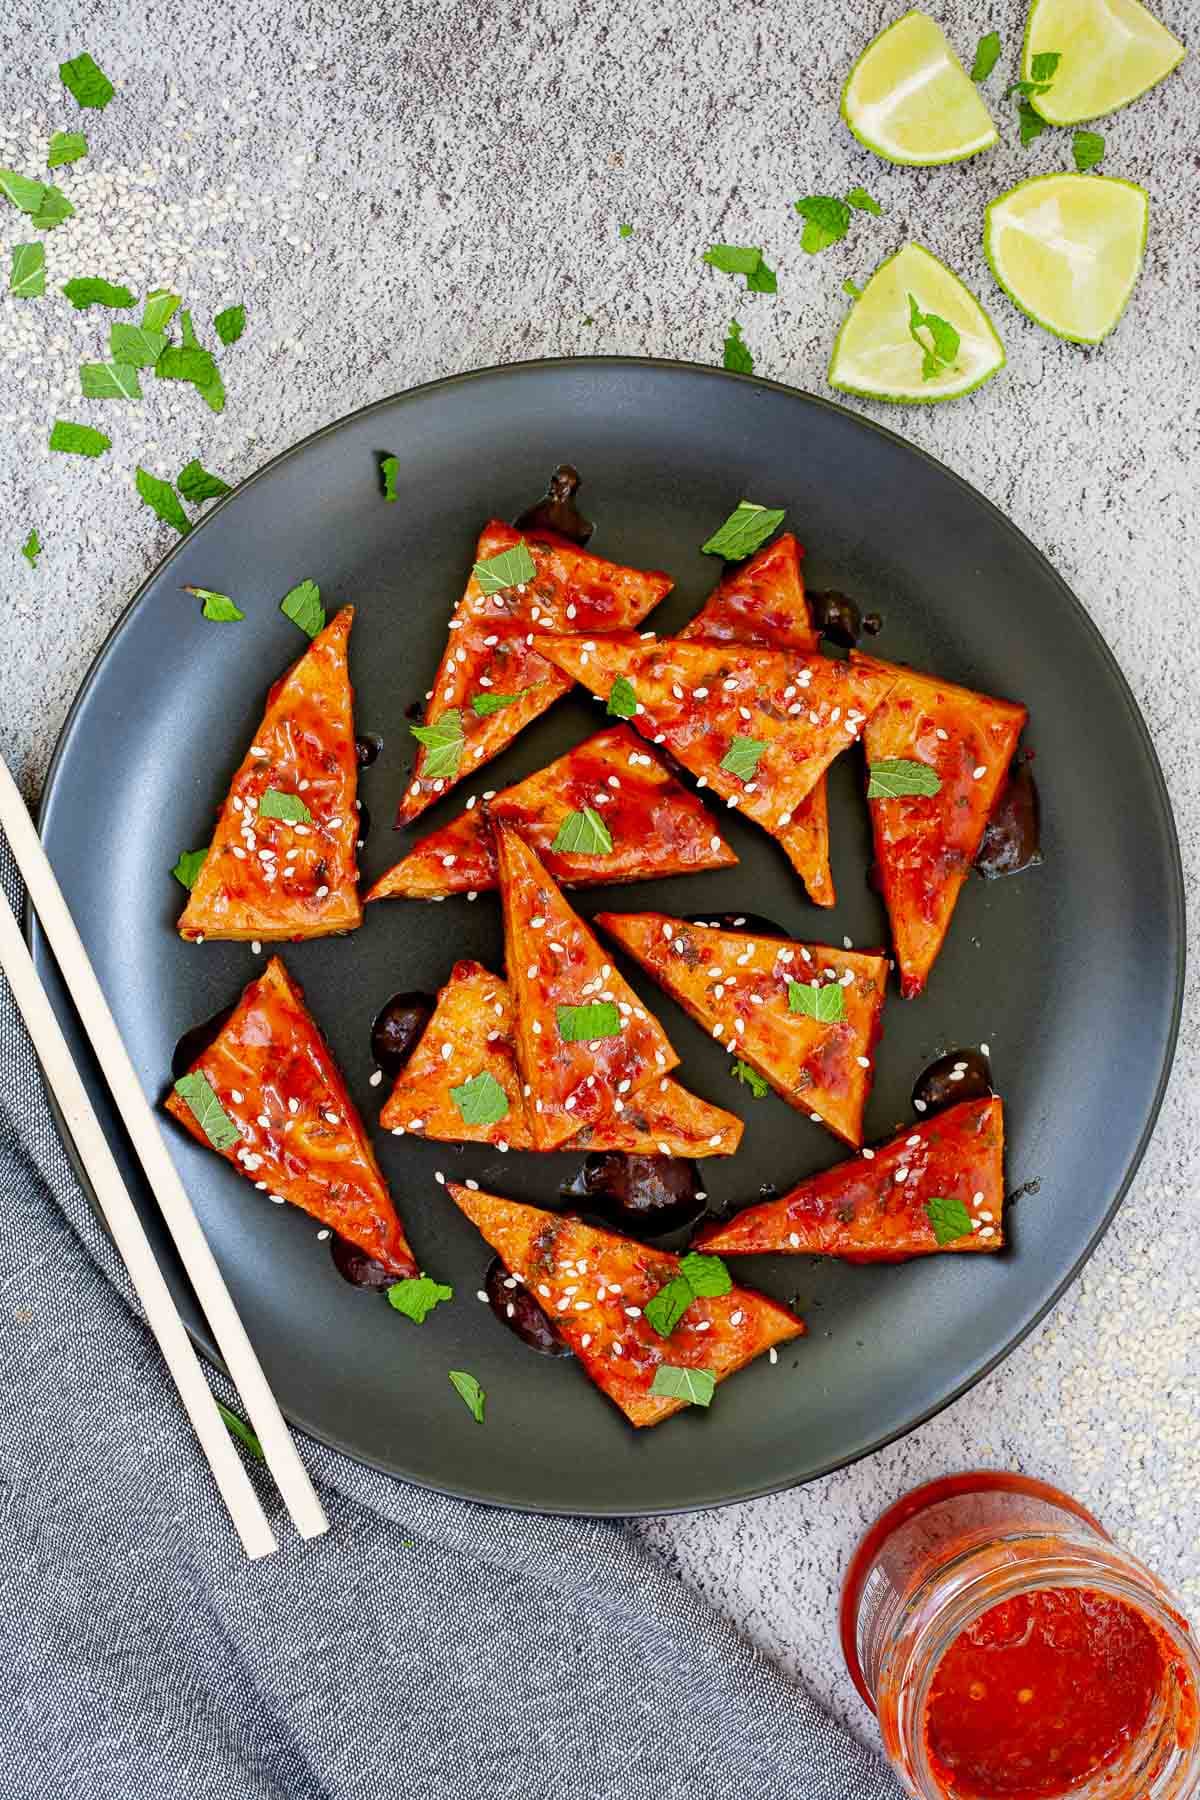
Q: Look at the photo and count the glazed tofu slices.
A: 12